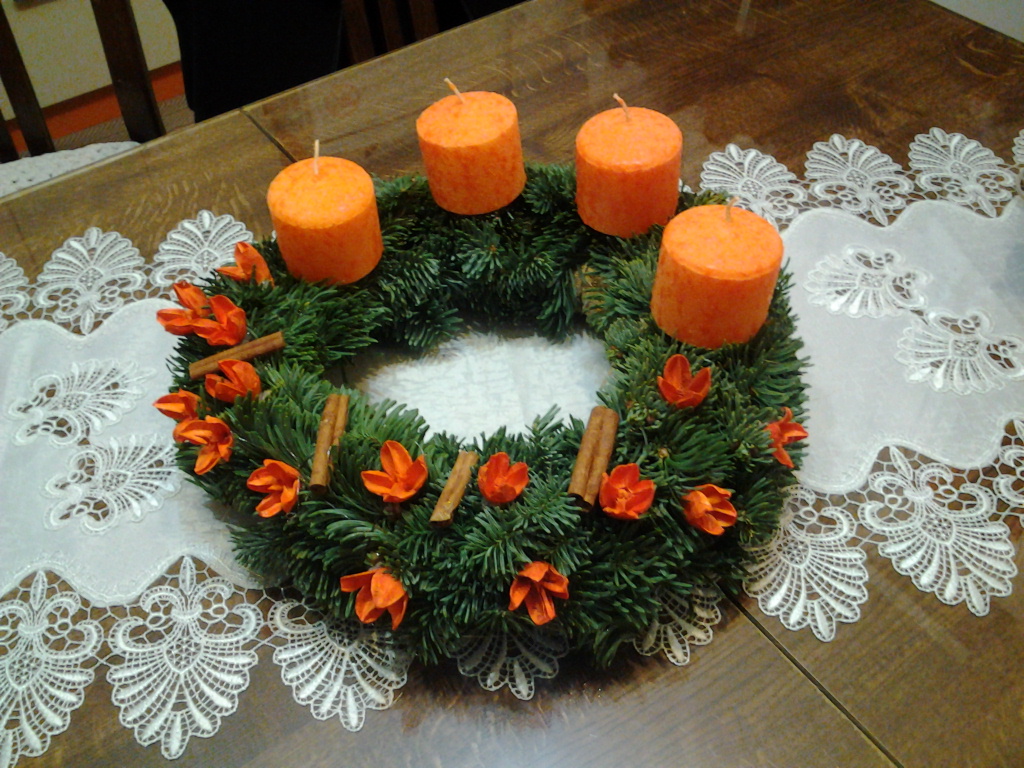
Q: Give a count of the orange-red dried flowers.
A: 15